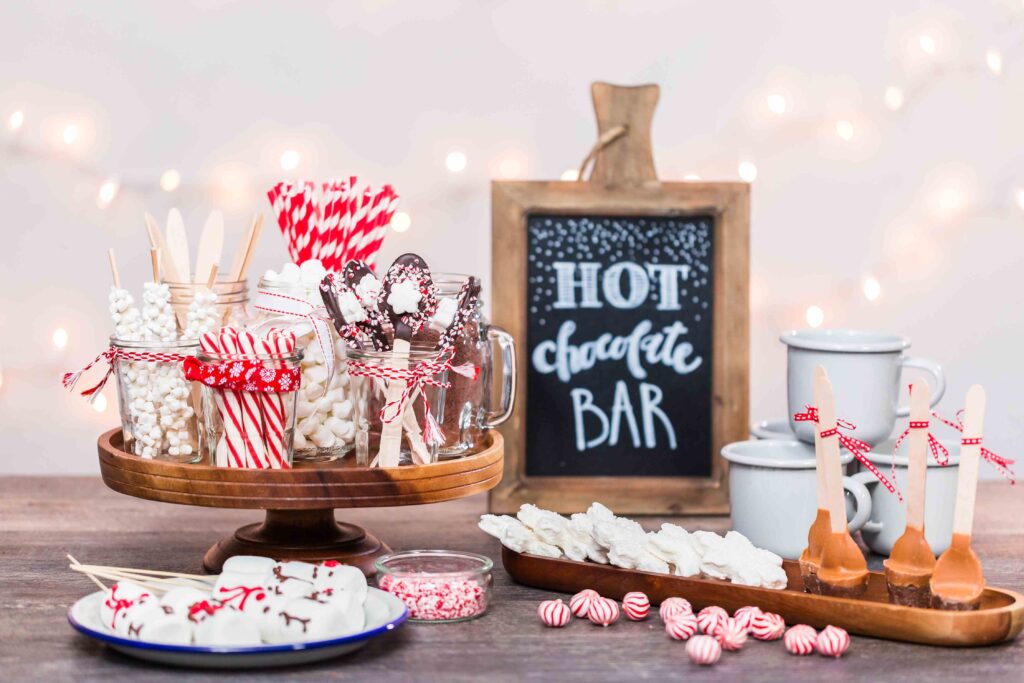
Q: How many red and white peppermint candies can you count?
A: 13